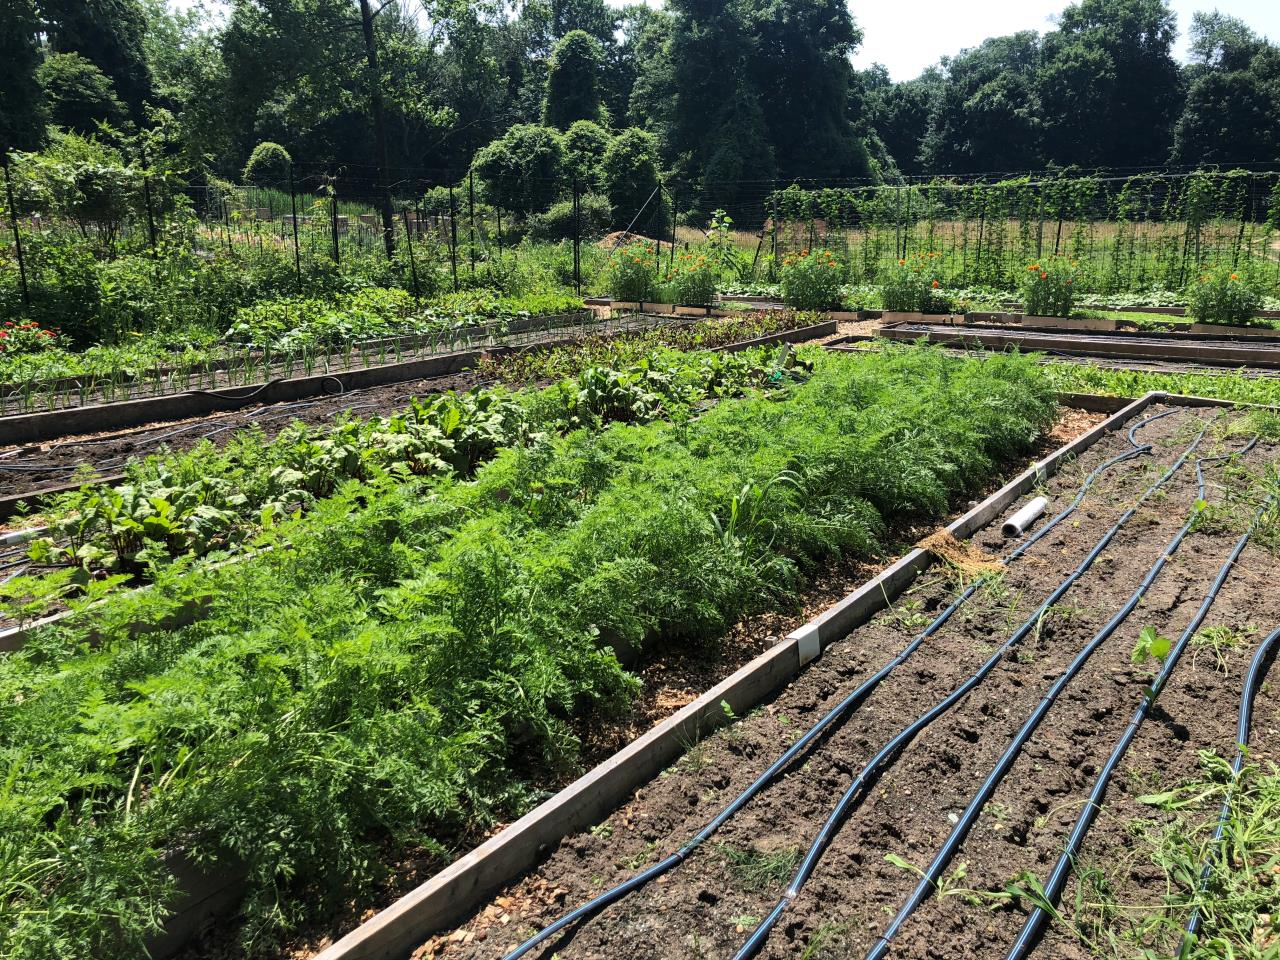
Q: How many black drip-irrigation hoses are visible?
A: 5